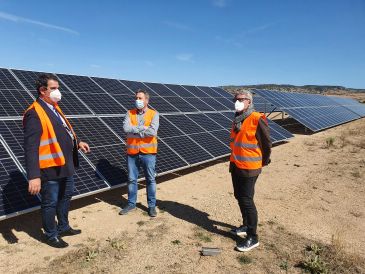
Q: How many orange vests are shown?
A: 3